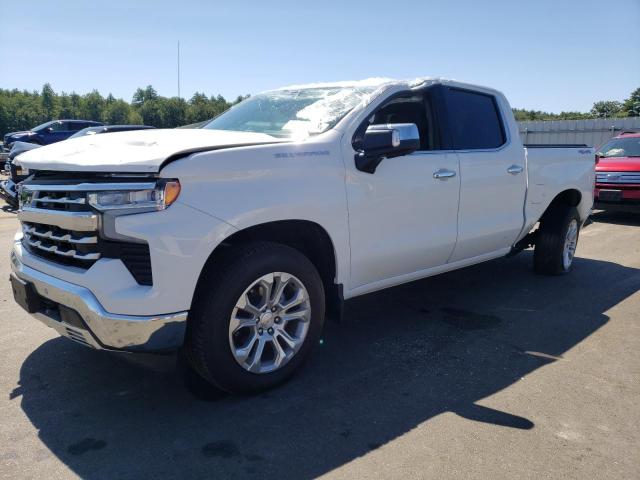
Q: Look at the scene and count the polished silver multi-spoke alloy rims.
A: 2